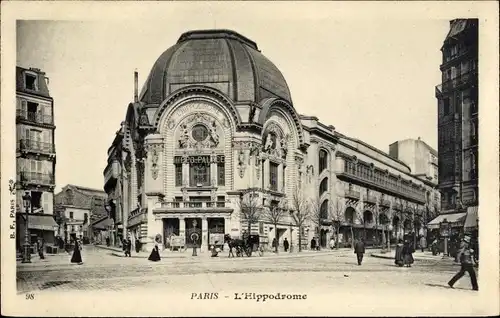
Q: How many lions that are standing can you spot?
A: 0